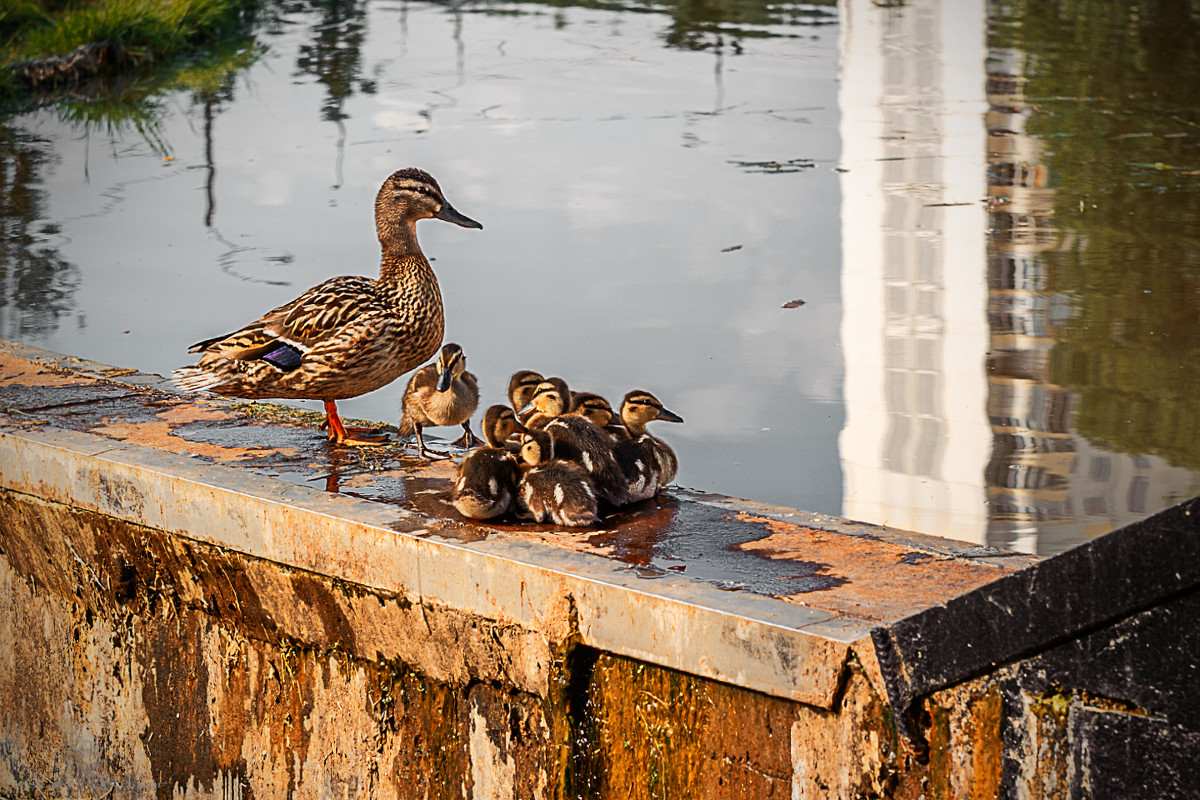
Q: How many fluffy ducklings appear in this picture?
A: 7